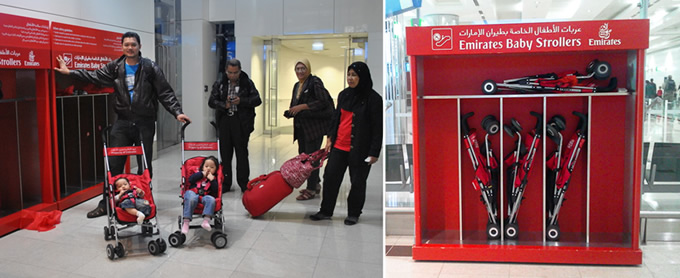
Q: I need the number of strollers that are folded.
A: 4